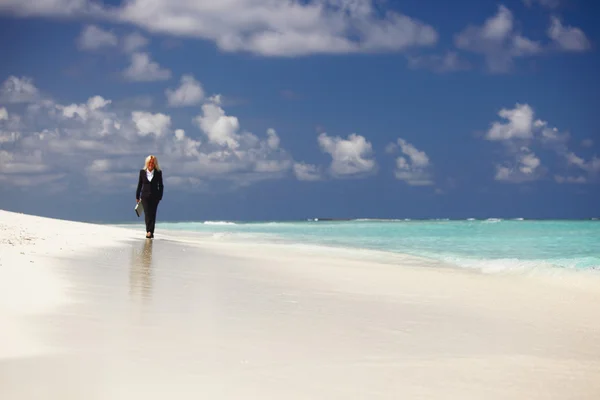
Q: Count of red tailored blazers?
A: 0